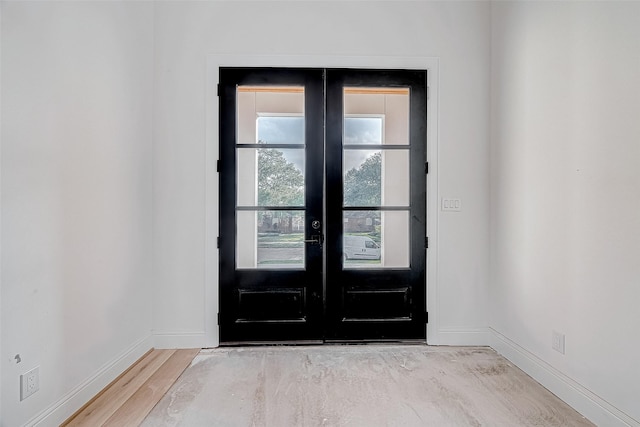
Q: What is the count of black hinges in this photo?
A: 7